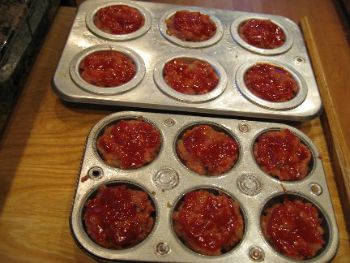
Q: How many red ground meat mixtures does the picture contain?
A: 12